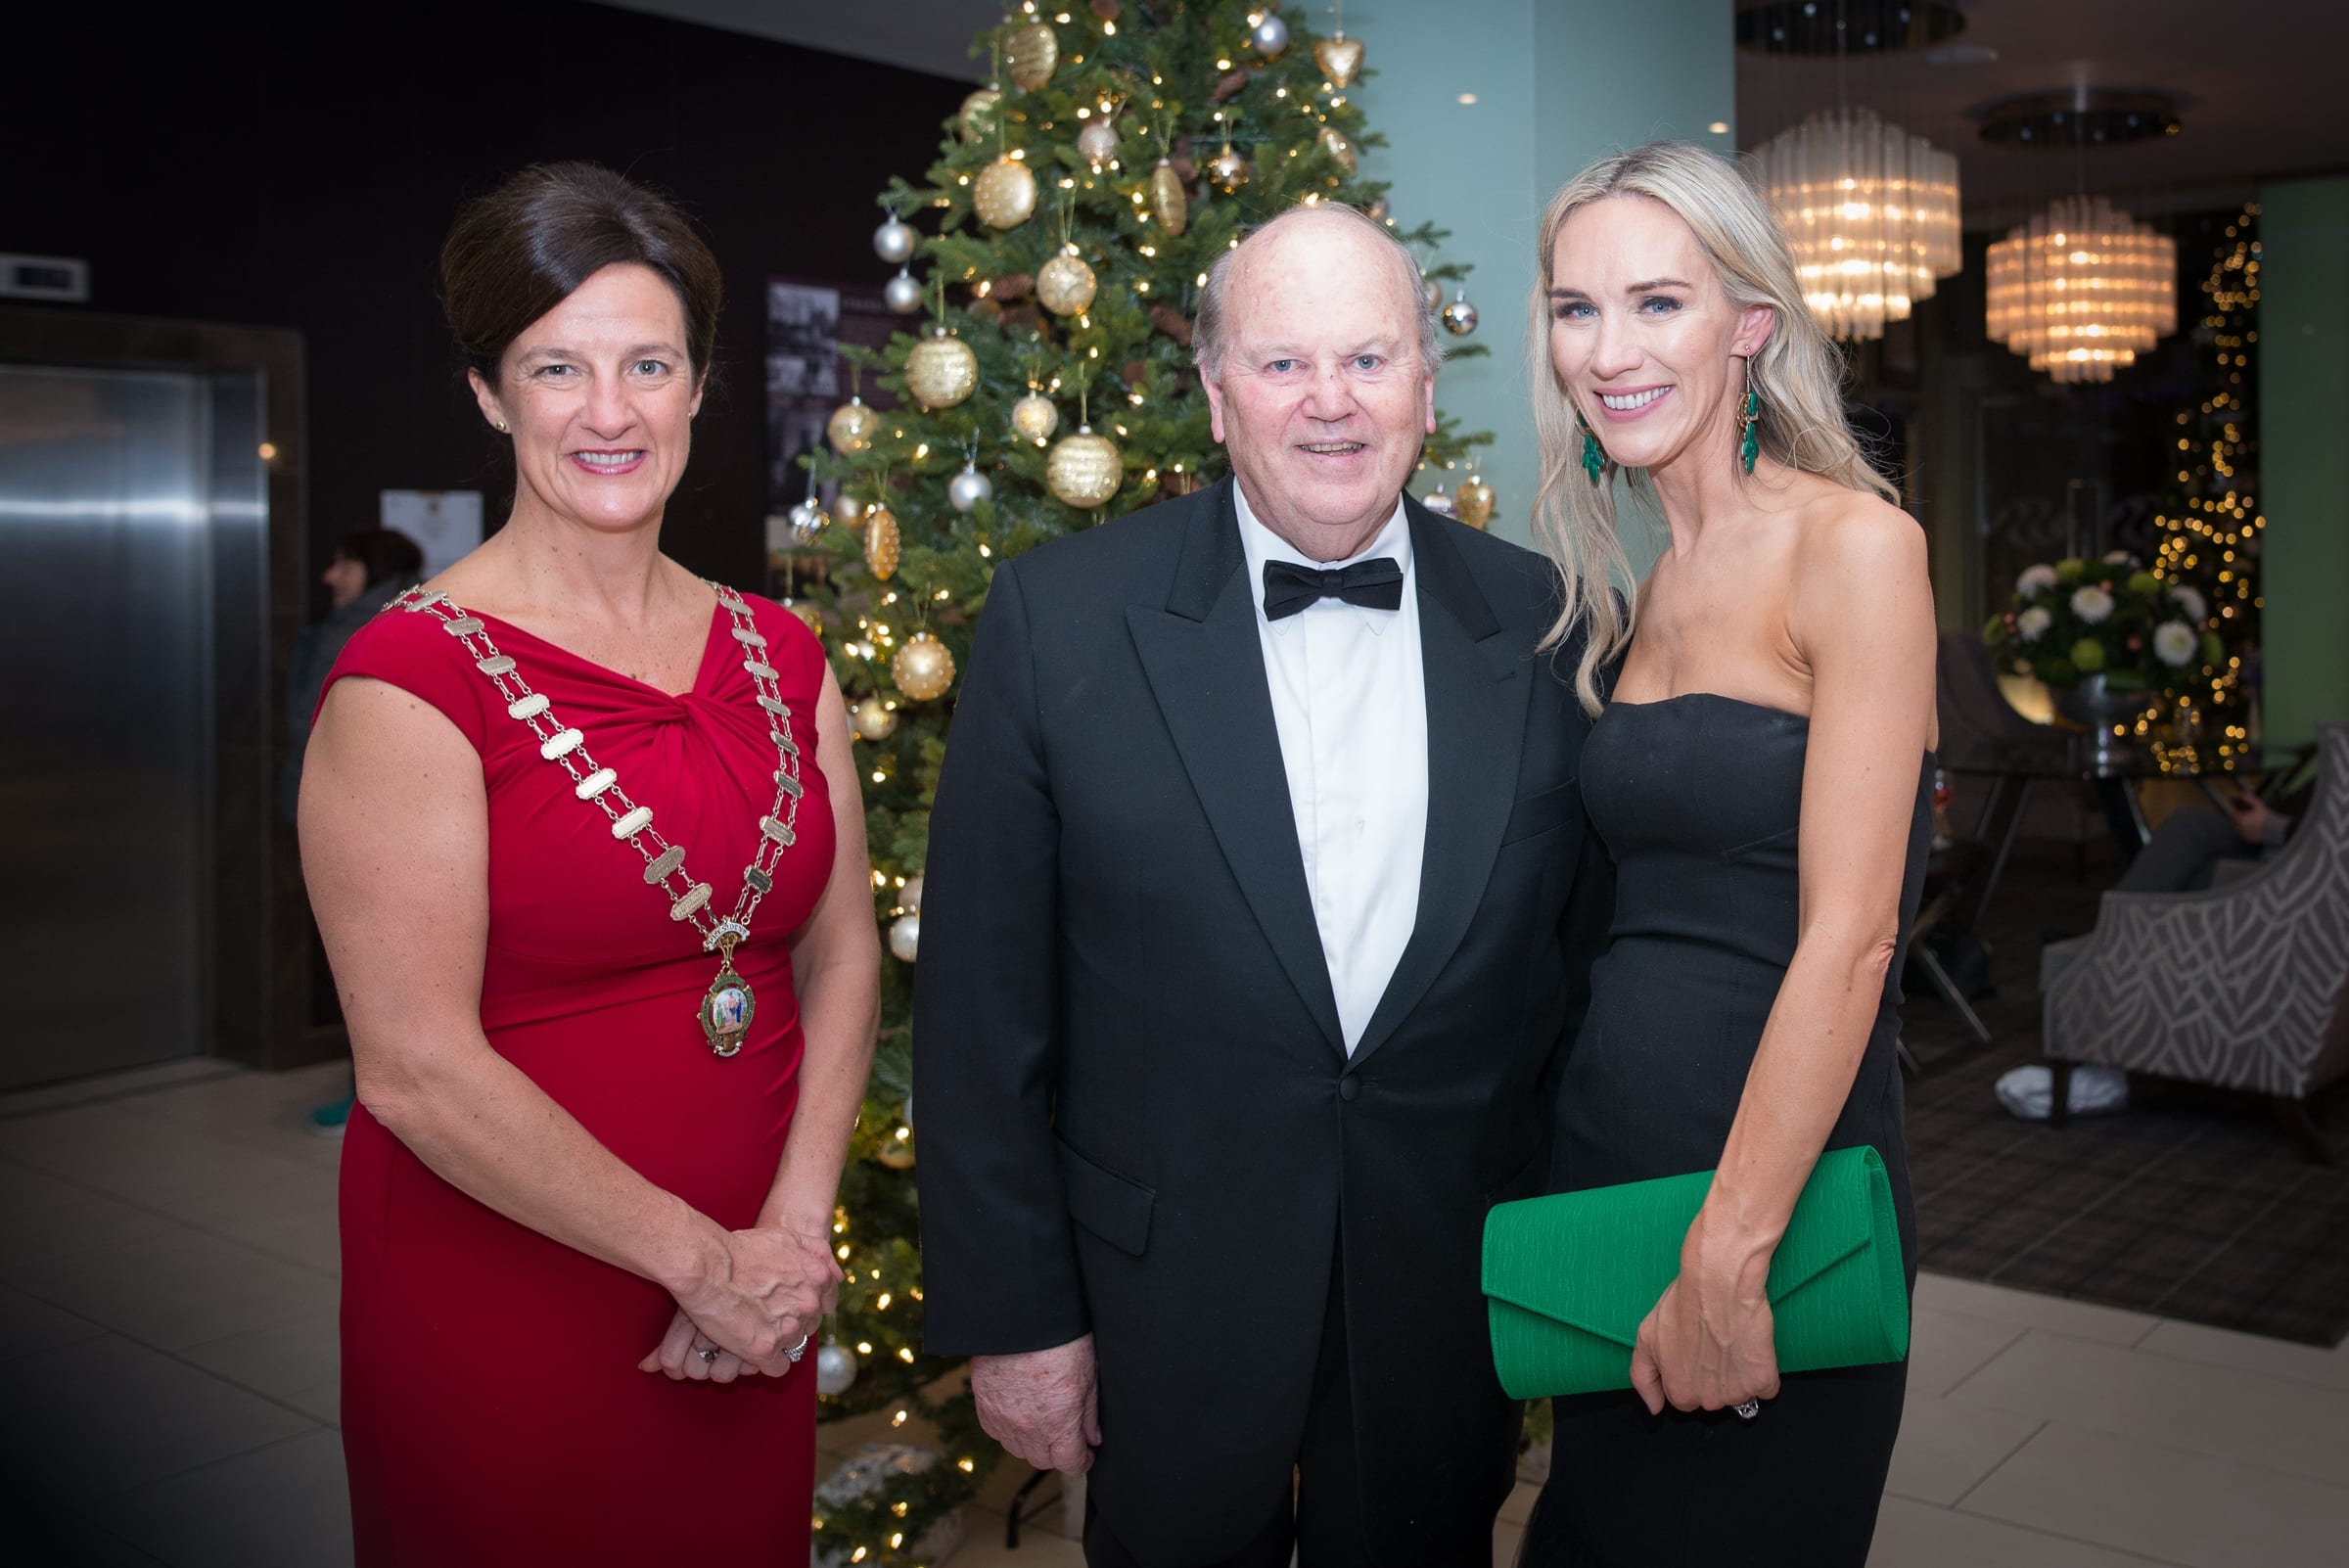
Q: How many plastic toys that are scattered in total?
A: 0